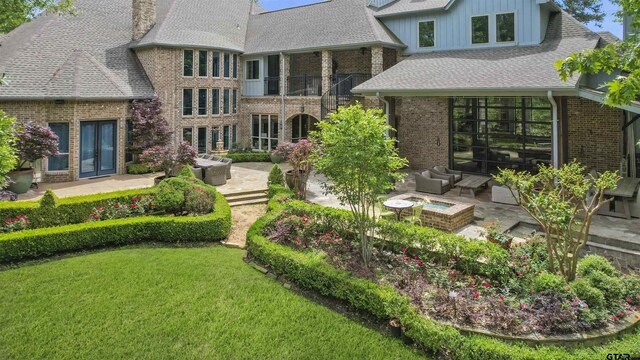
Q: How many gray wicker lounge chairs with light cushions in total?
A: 2